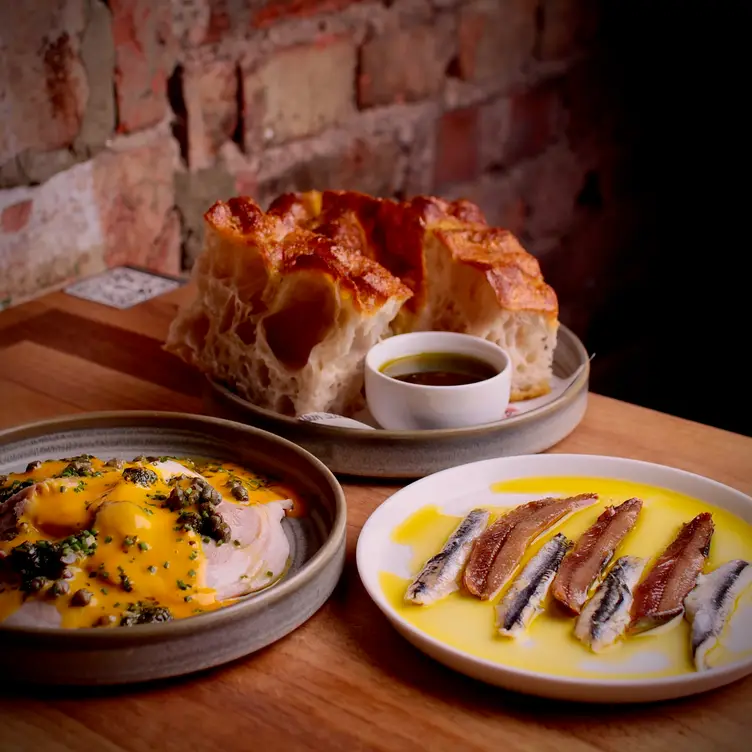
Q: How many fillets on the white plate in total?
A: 7